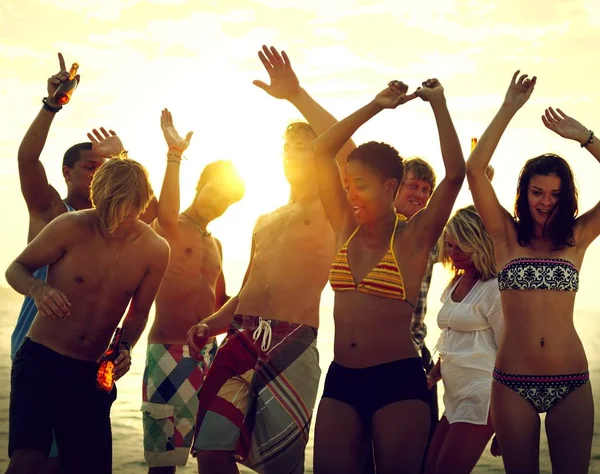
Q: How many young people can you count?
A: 8